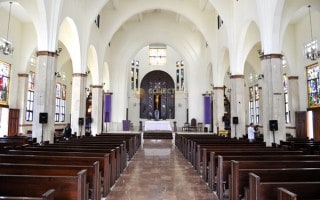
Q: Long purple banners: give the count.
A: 2